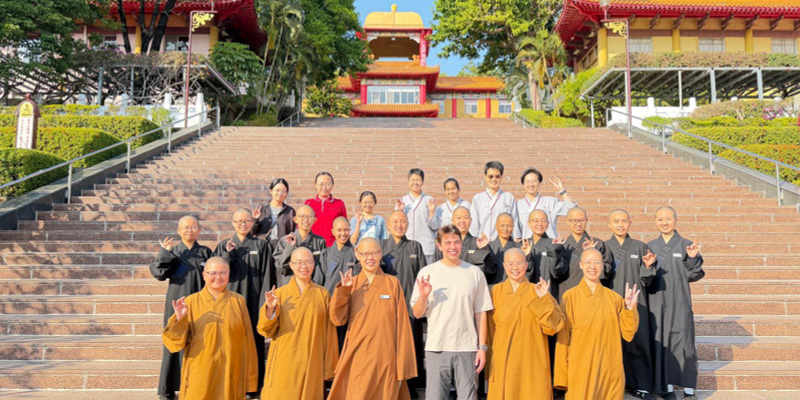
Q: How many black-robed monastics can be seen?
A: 11